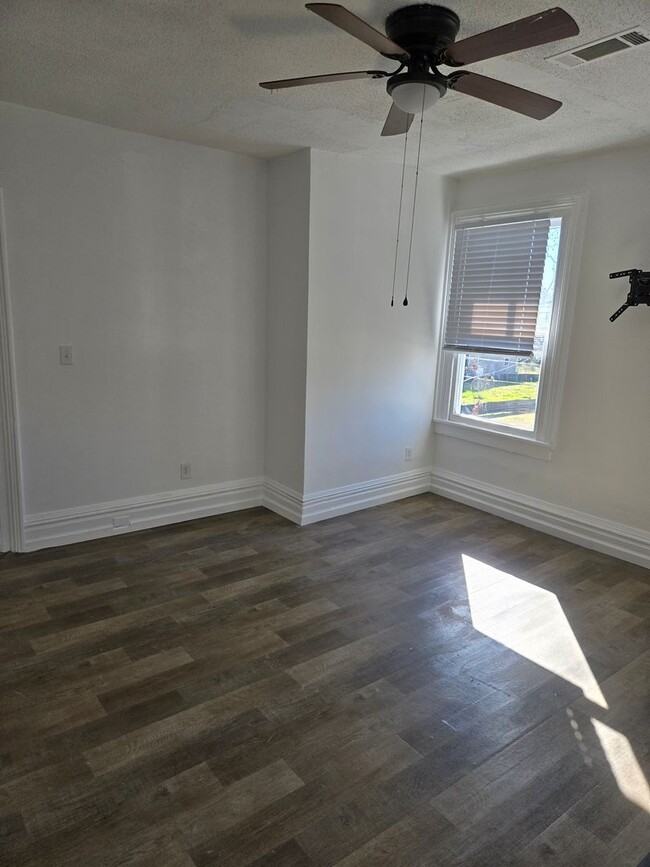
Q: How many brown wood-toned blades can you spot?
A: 5